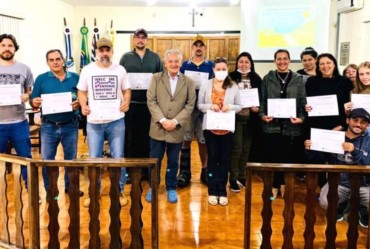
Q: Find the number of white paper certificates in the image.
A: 11